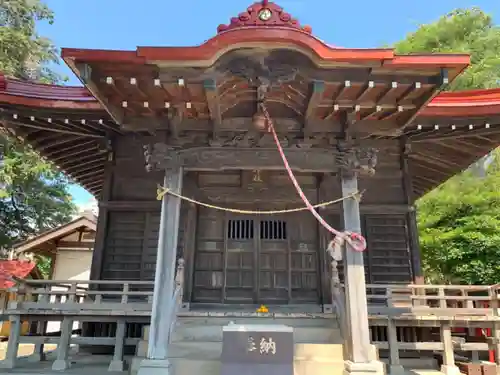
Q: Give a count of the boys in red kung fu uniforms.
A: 0